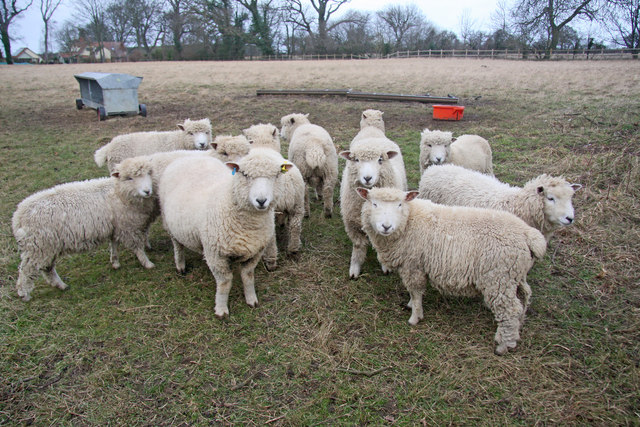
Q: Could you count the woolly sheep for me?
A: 11